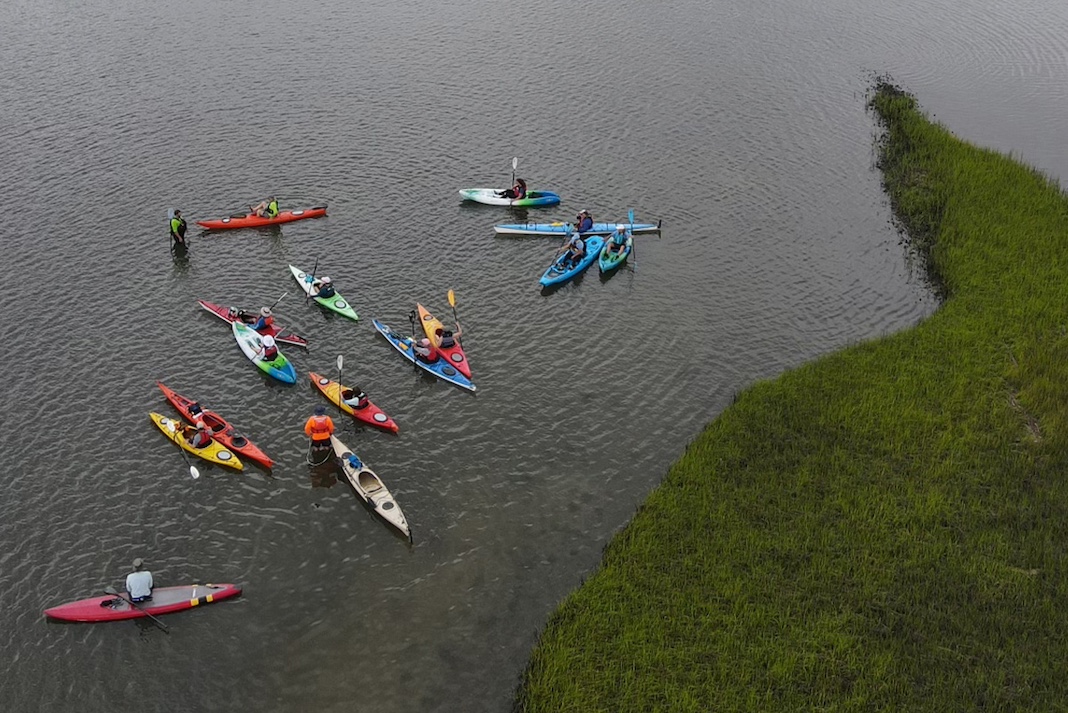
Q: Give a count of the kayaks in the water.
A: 15